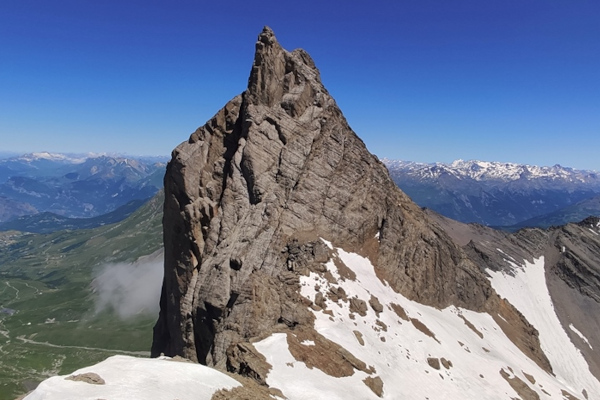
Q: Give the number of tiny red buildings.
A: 0